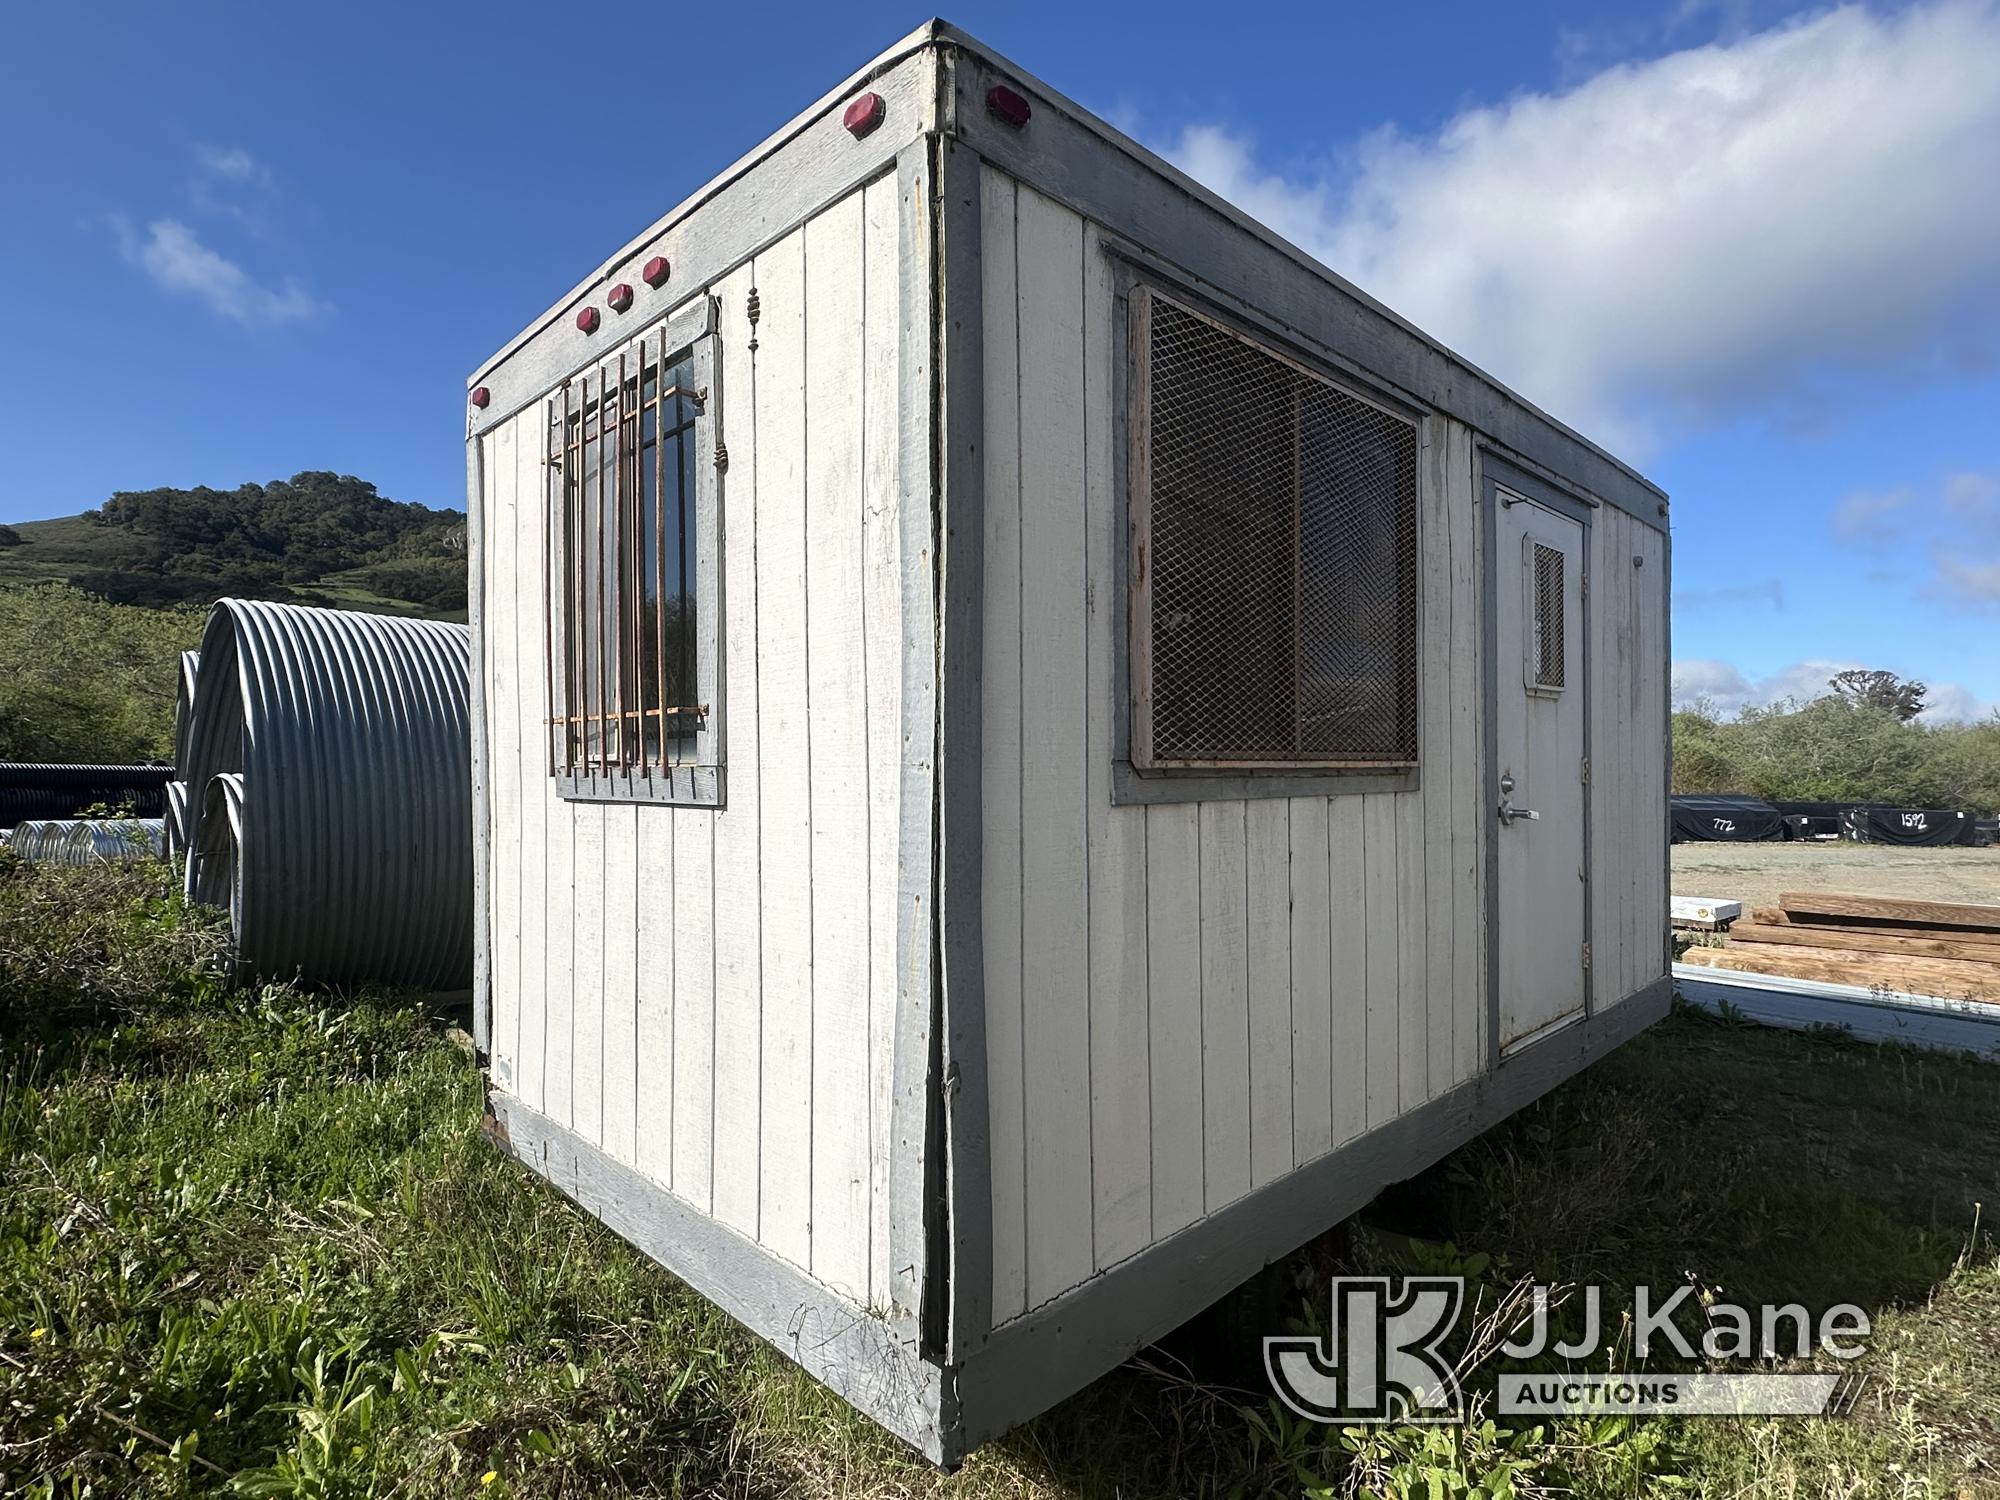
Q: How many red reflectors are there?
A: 6